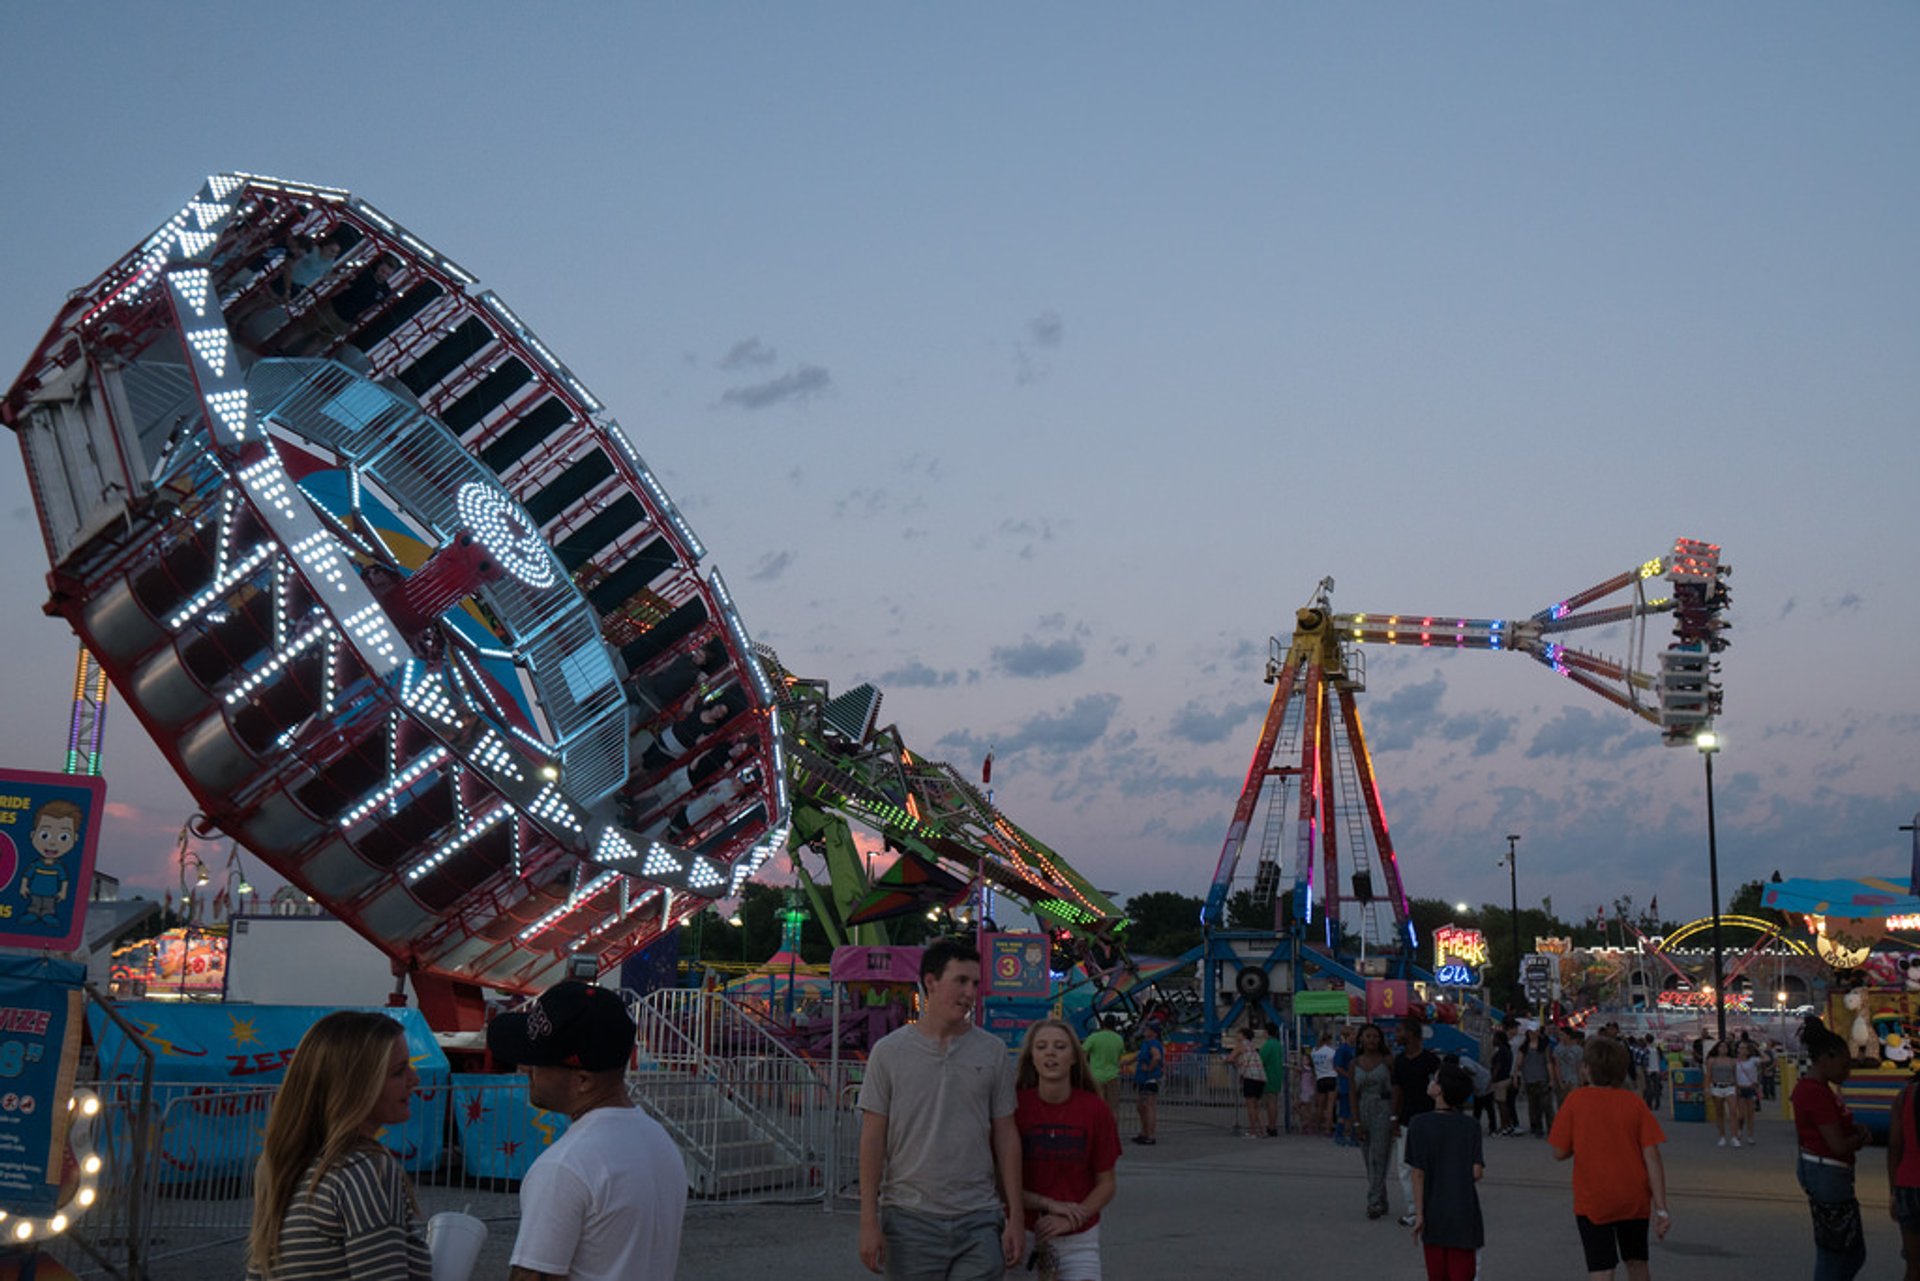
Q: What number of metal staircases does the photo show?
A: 1